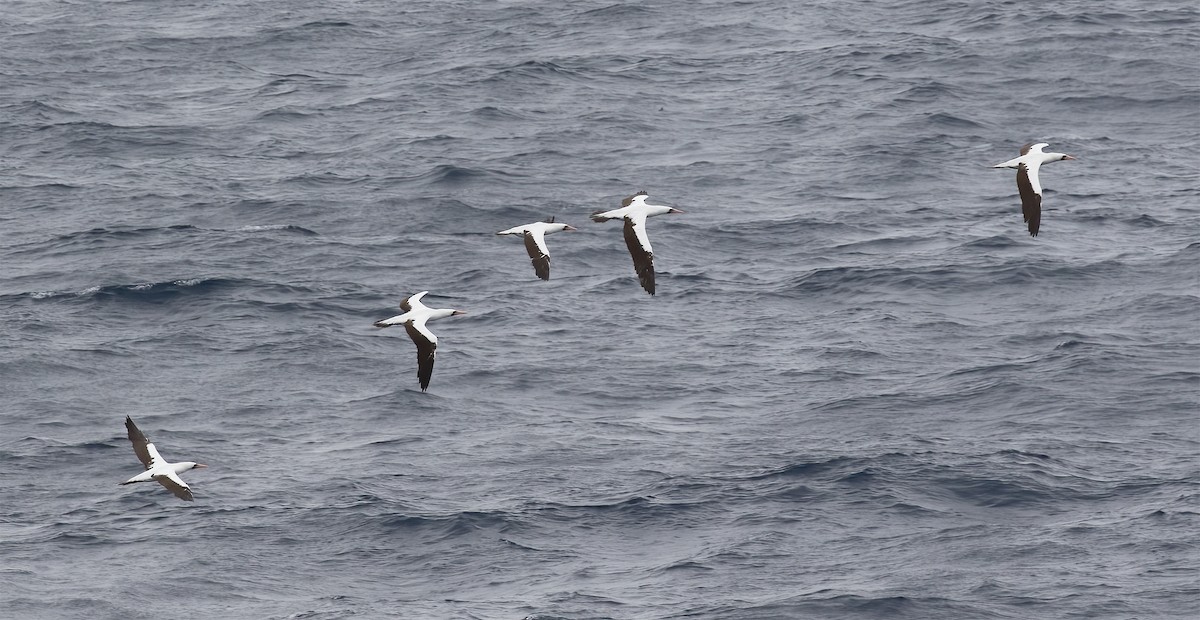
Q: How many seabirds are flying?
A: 5